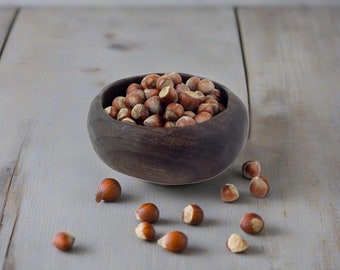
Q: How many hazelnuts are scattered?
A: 11